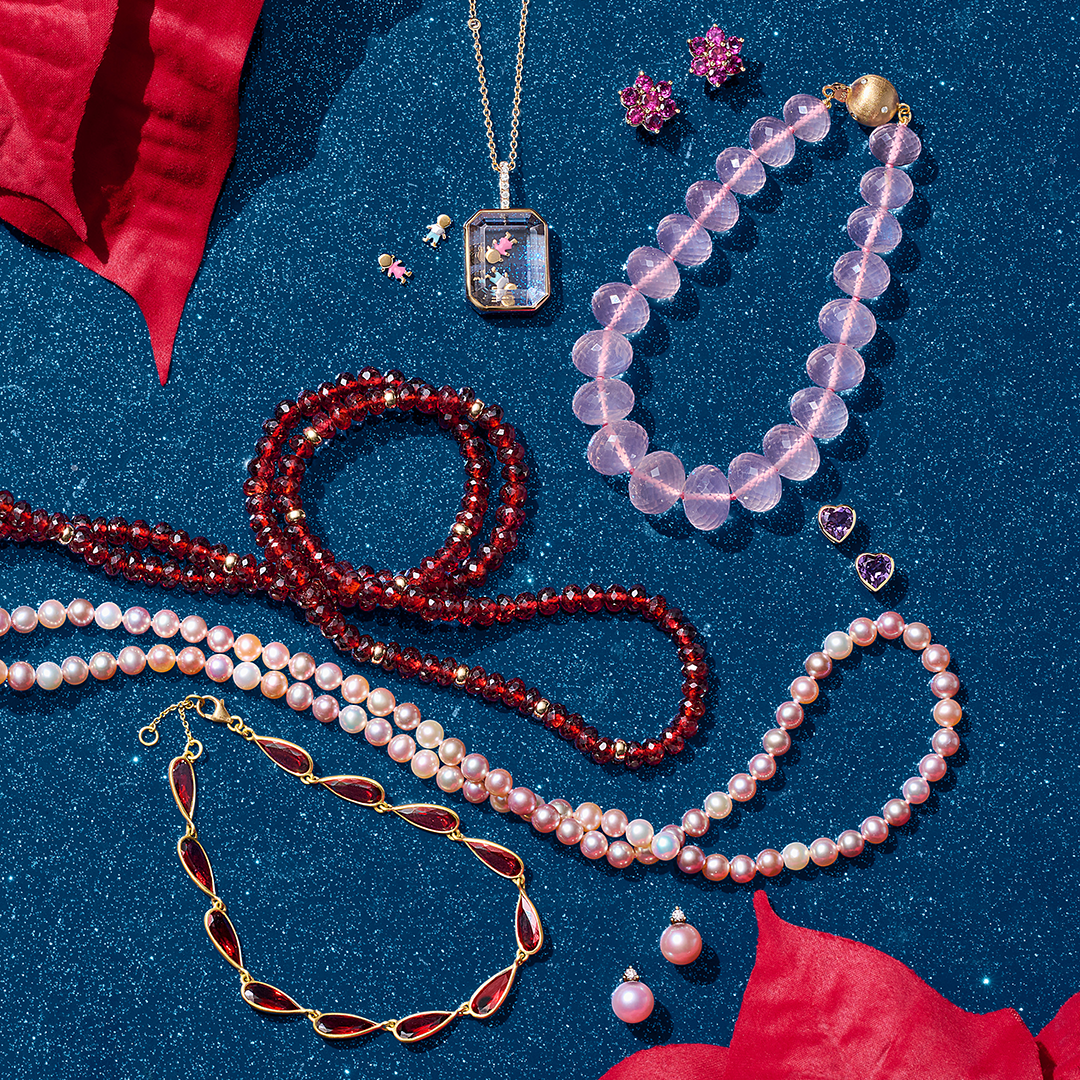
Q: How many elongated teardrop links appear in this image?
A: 12